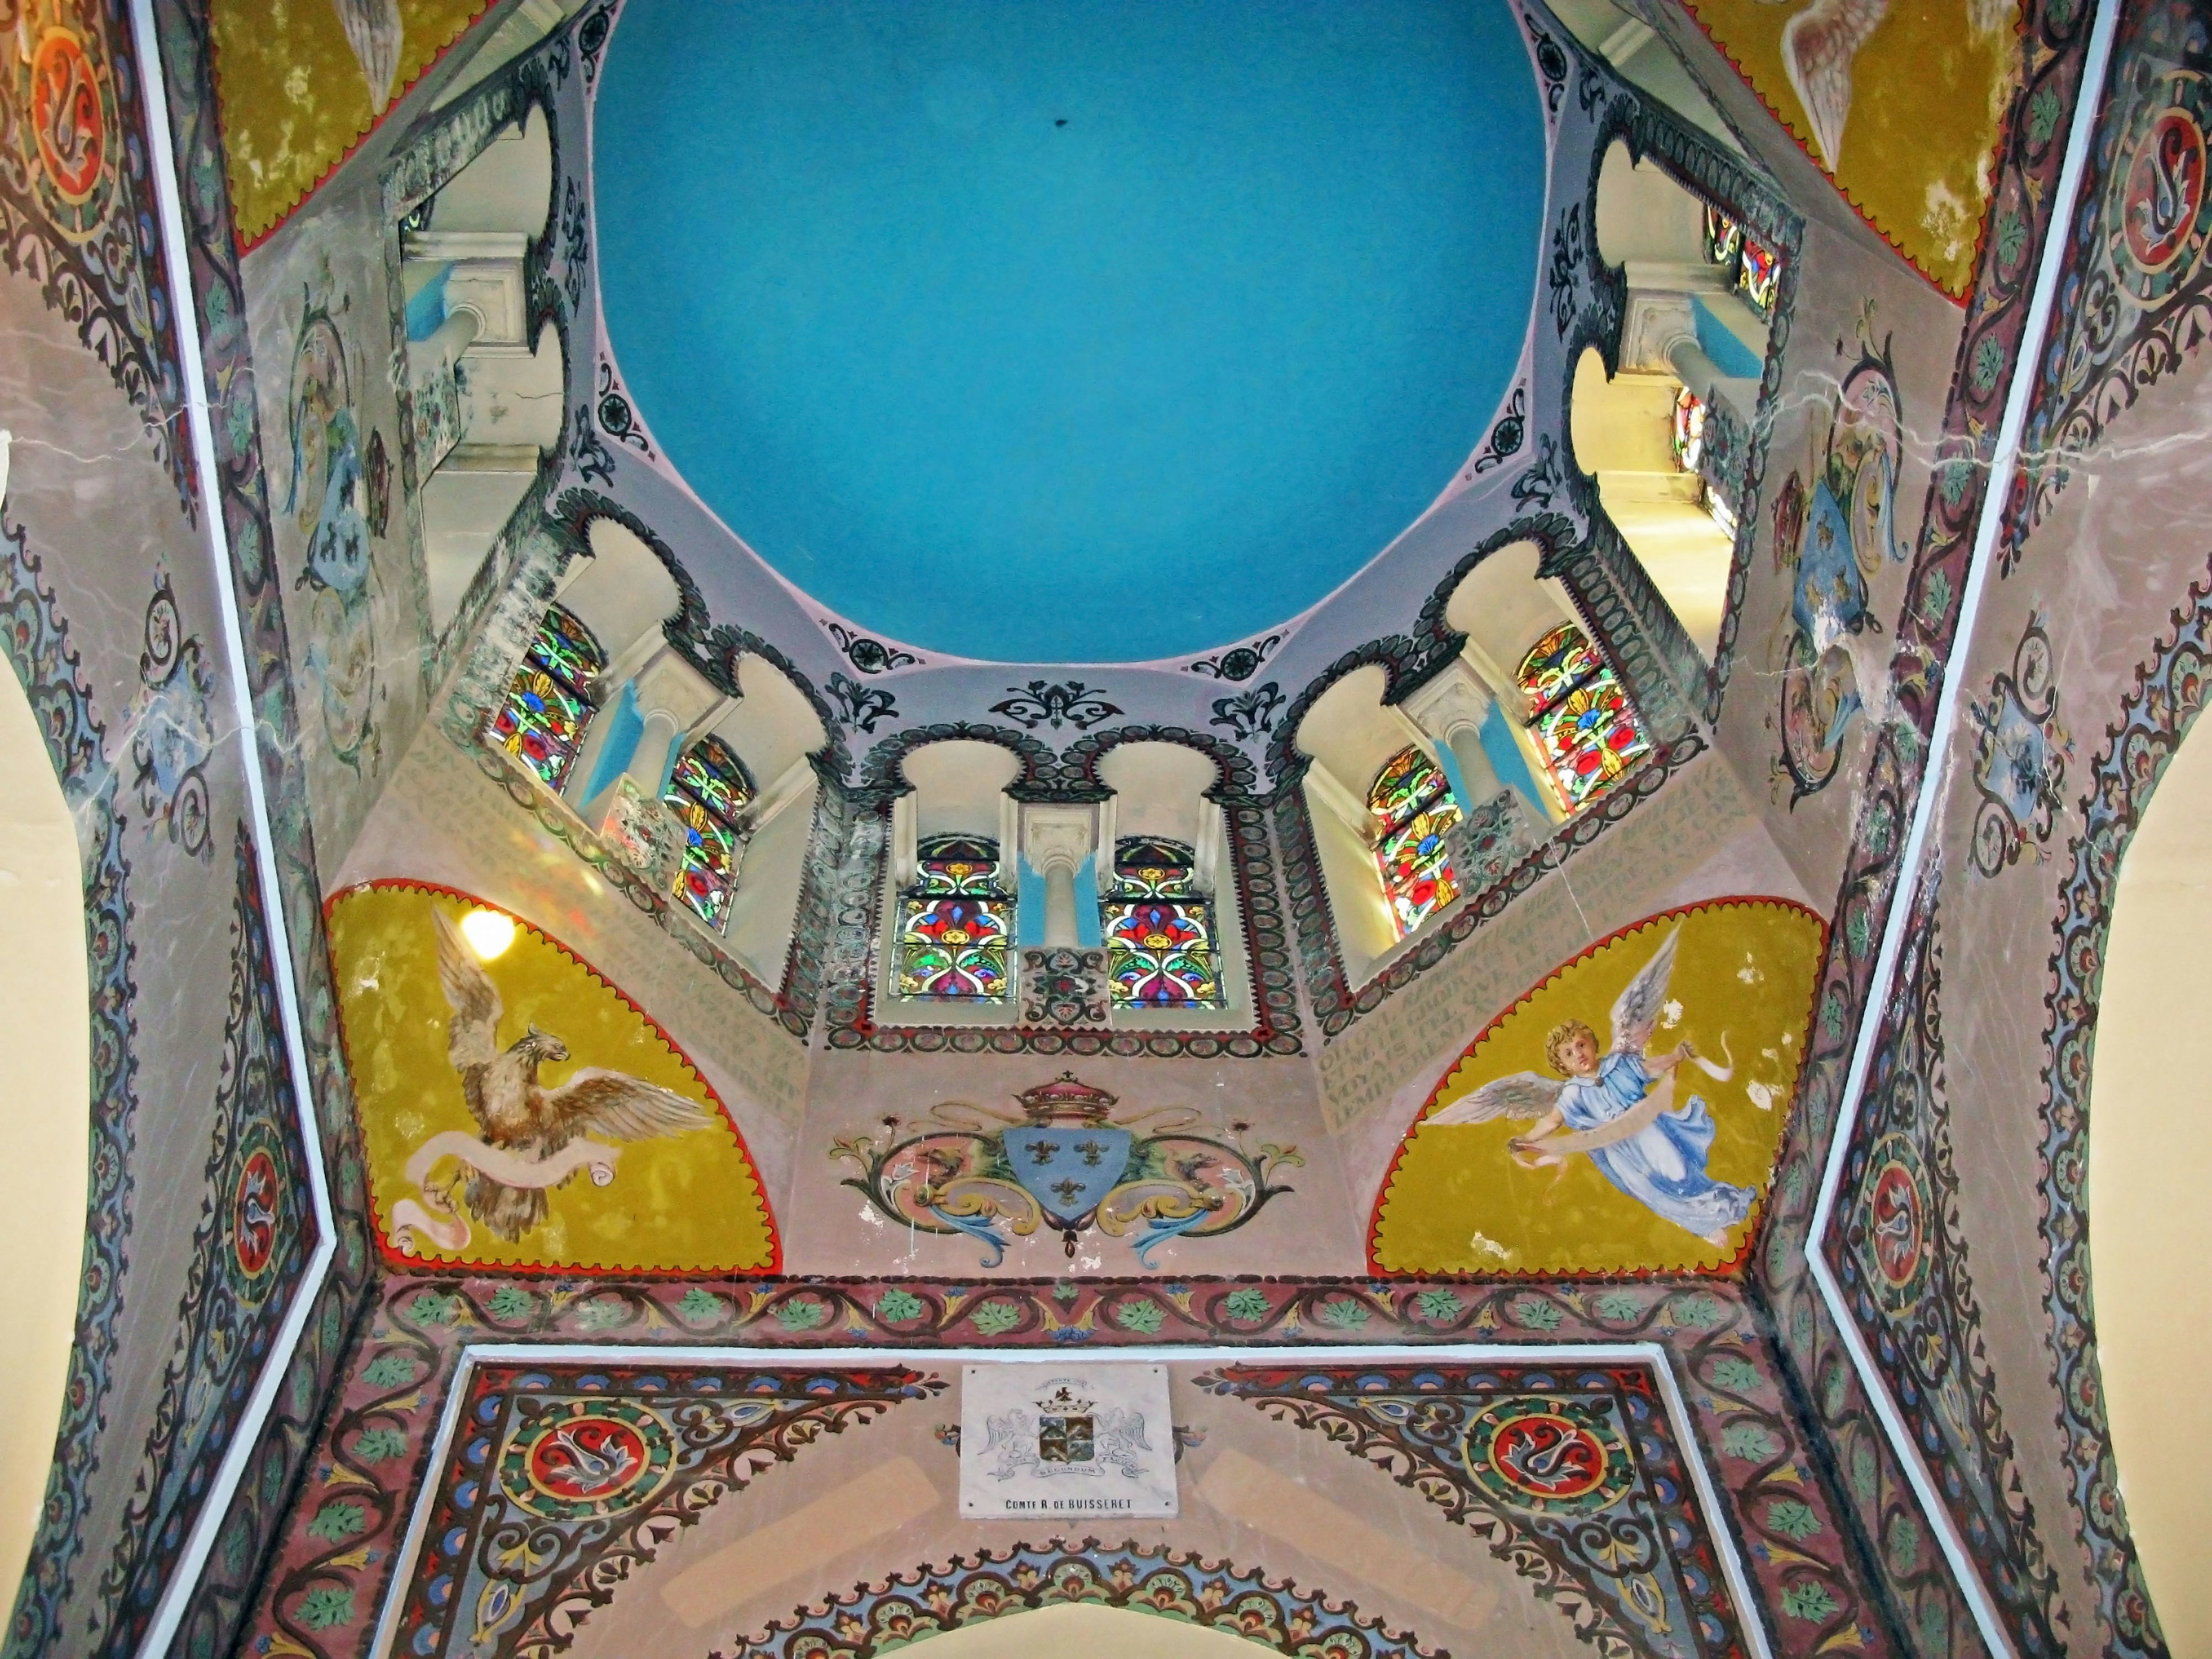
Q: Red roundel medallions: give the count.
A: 6